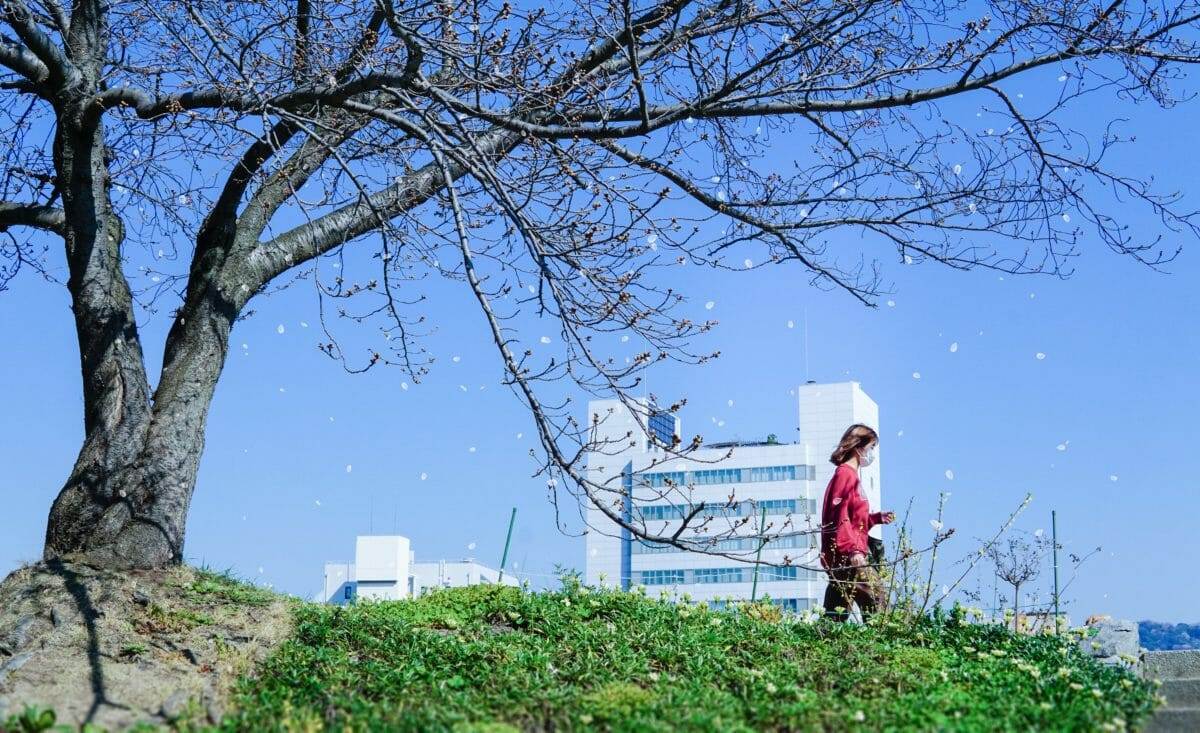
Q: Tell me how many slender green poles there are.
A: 3